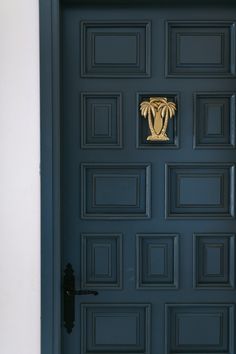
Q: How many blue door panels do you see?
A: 12